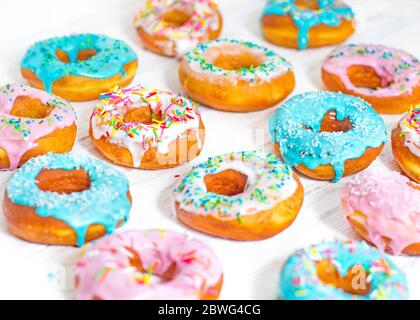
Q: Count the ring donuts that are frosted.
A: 14